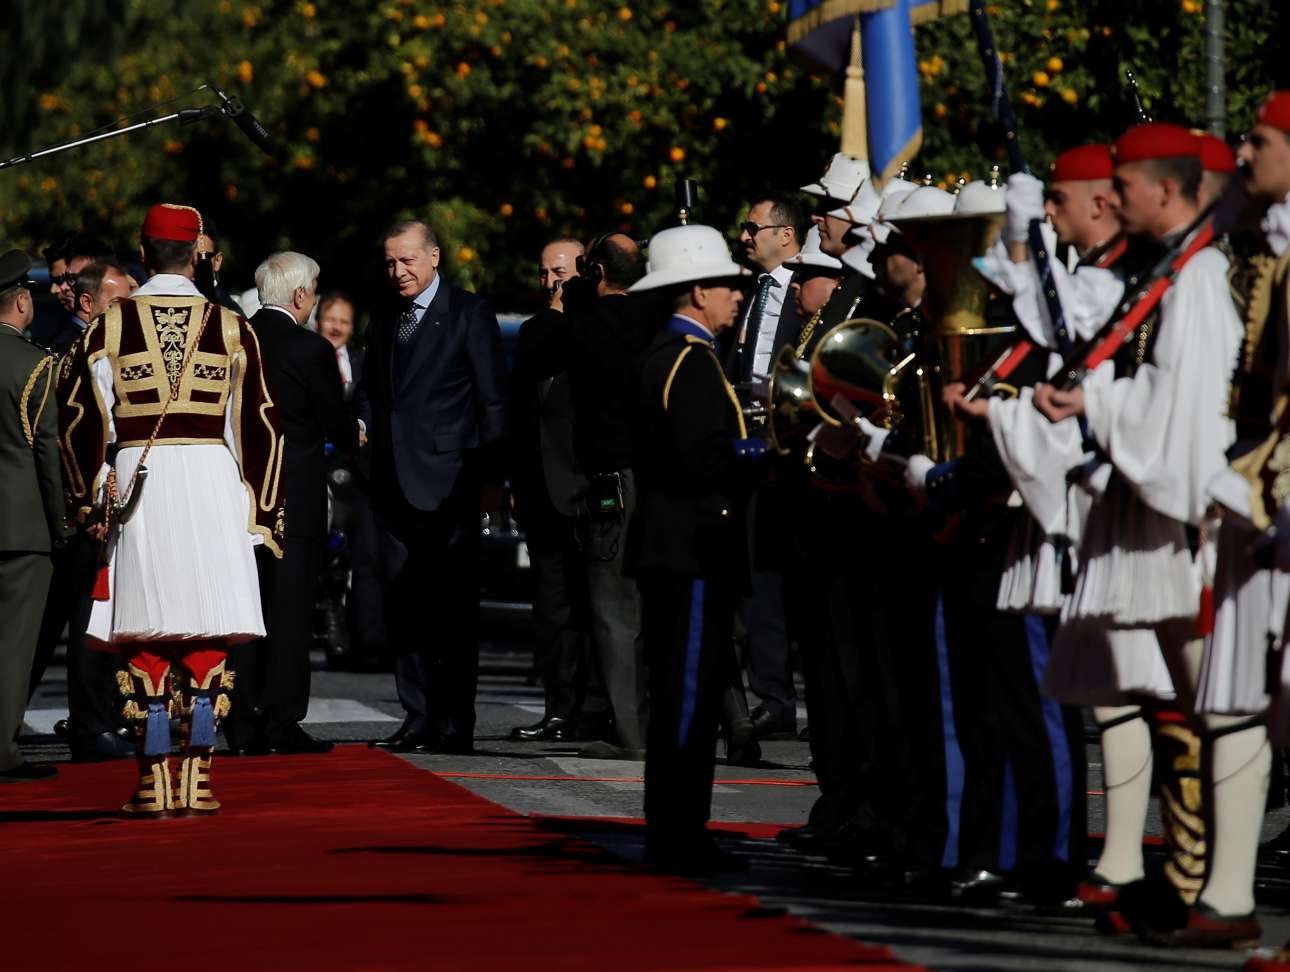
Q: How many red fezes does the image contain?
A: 5